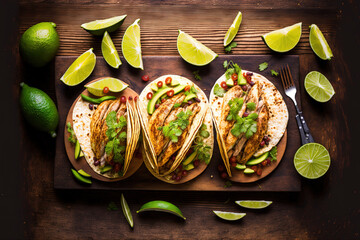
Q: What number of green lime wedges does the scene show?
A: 13